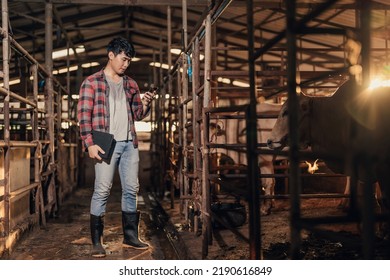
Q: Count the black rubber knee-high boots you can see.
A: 2